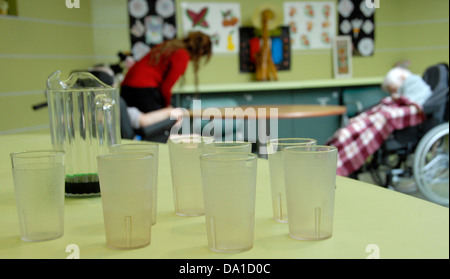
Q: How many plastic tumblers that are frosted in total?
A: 8